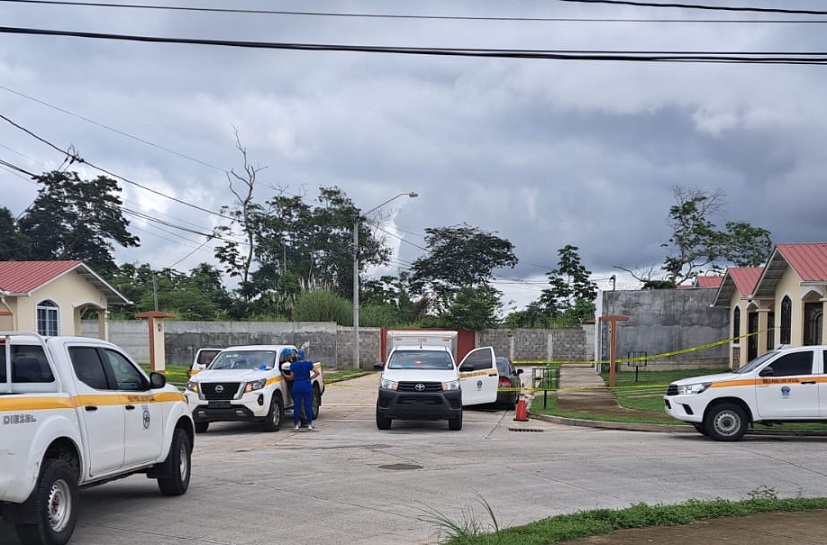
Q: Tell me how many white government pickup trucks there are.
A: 4